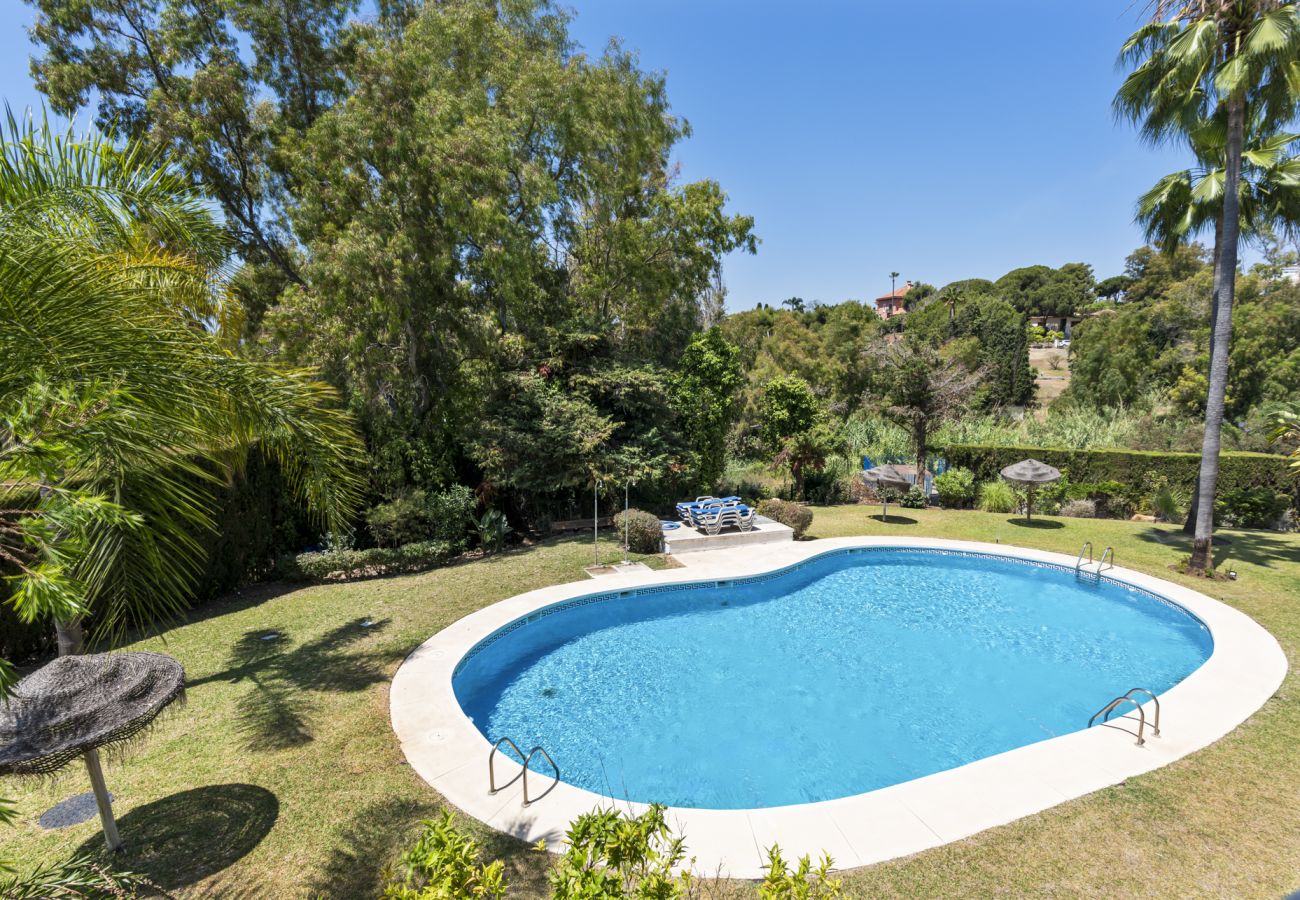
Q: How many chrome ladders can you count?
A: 3